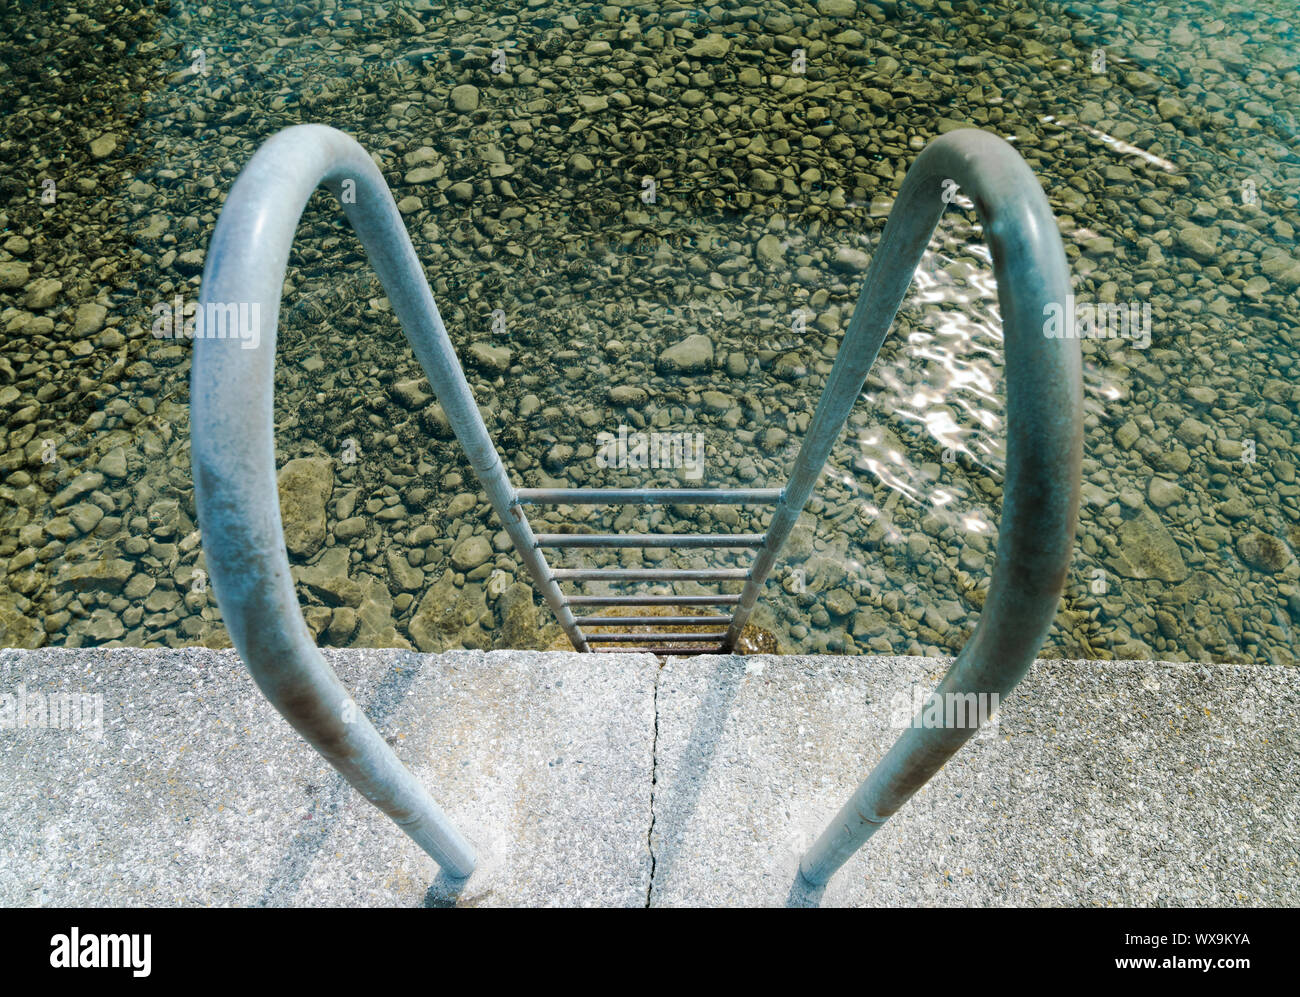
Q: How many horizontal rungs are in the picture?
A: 7